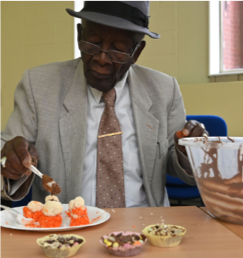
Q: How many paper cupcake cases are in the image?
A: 3